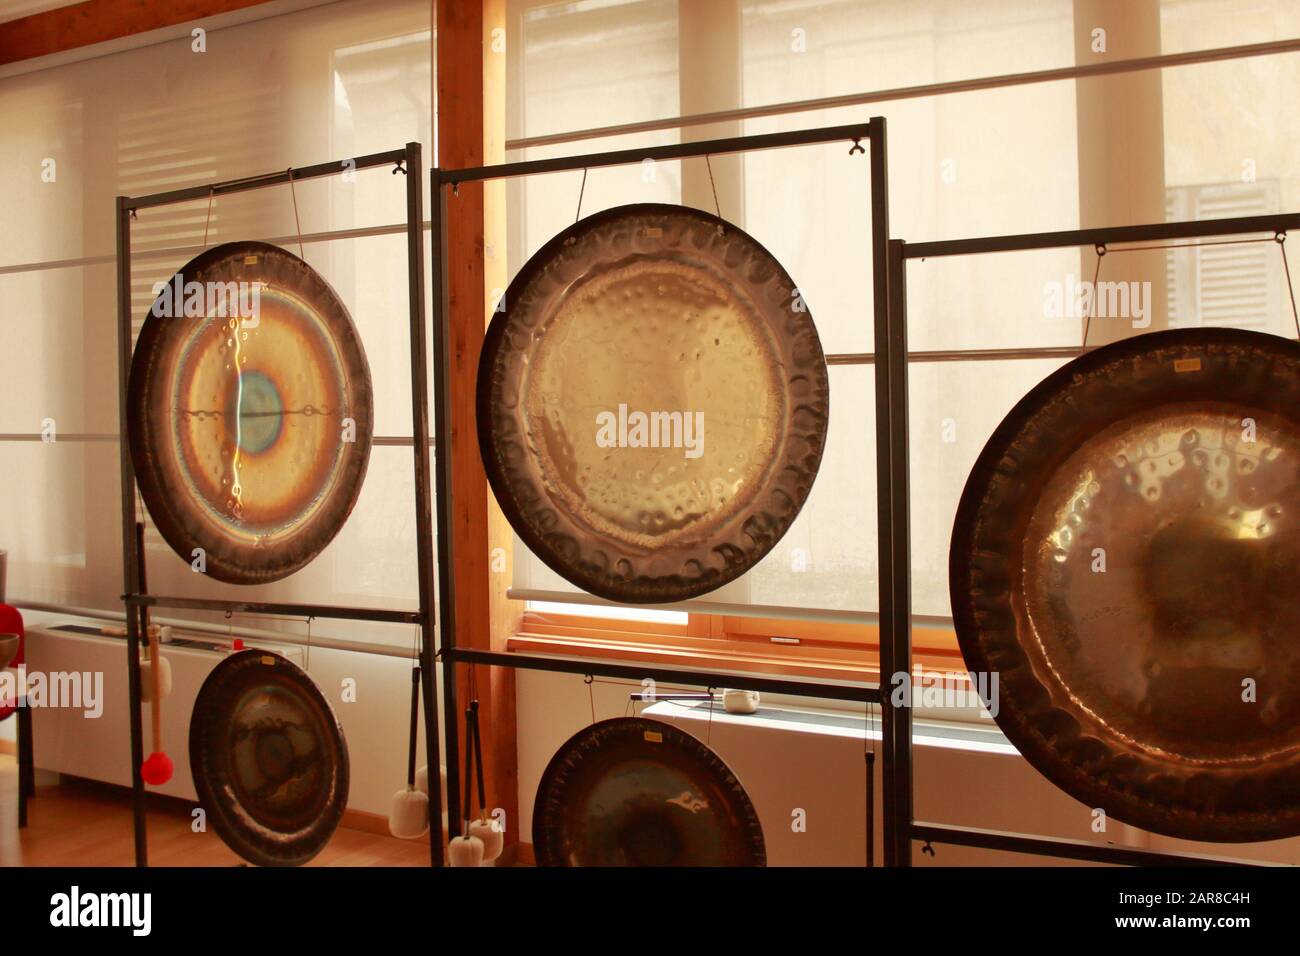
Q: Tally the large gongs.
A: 3